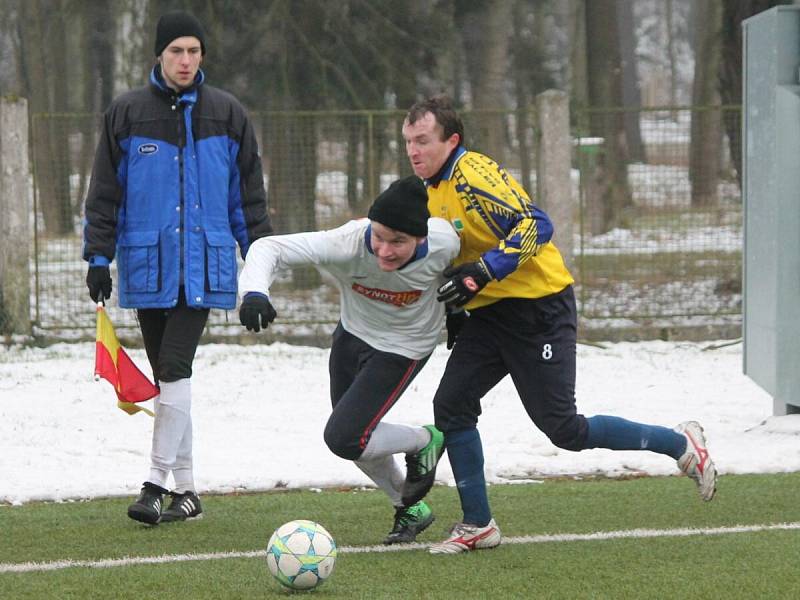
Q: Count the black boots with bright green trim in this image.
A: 2